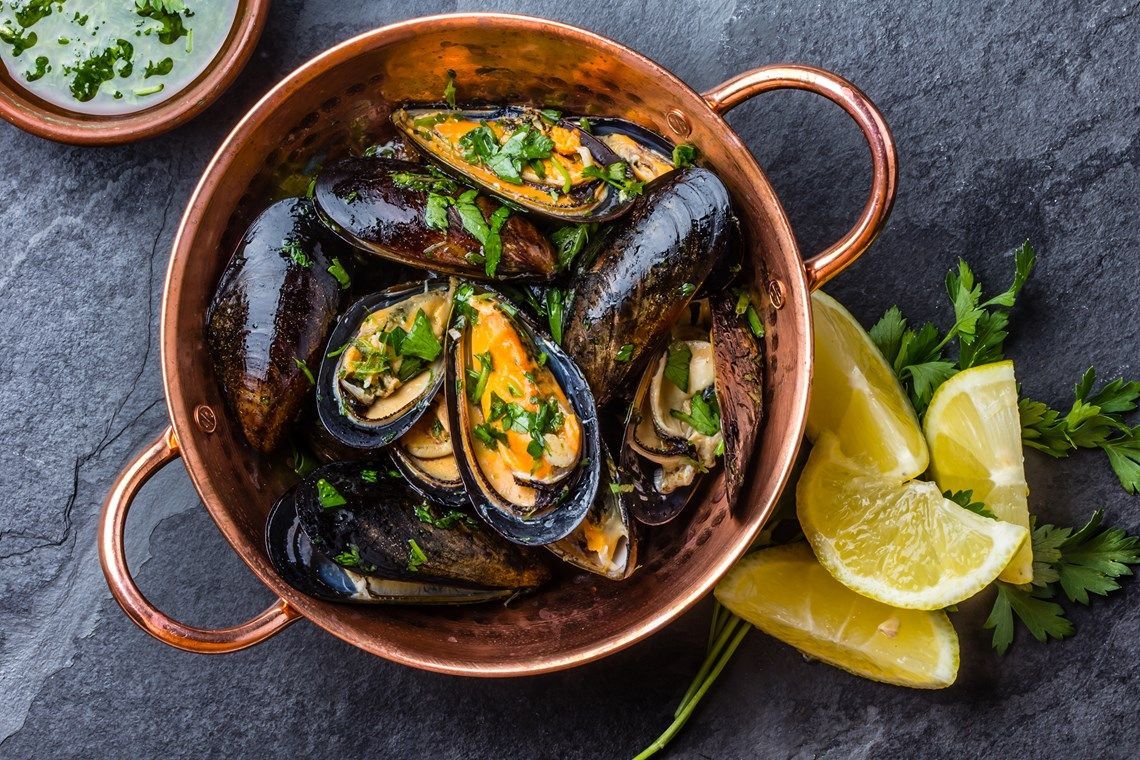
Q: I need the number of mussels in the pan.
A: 11